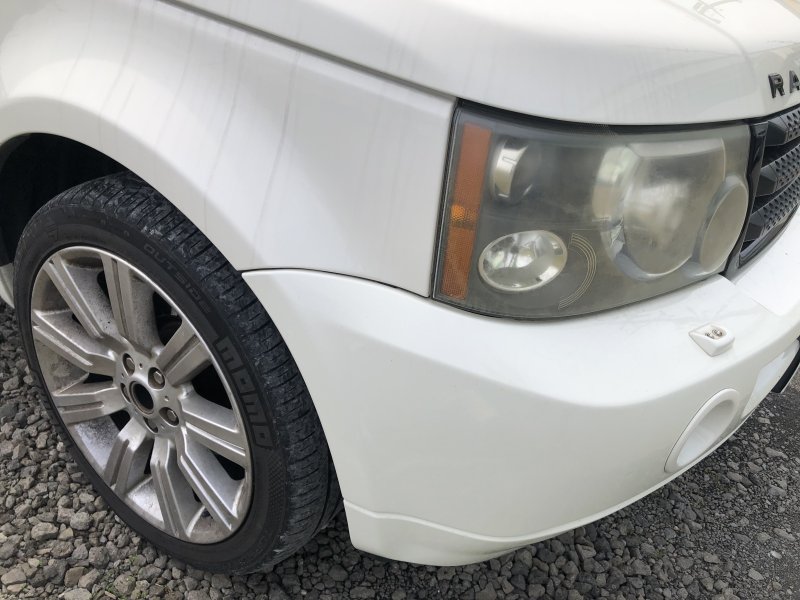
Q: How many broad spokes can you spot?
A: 9